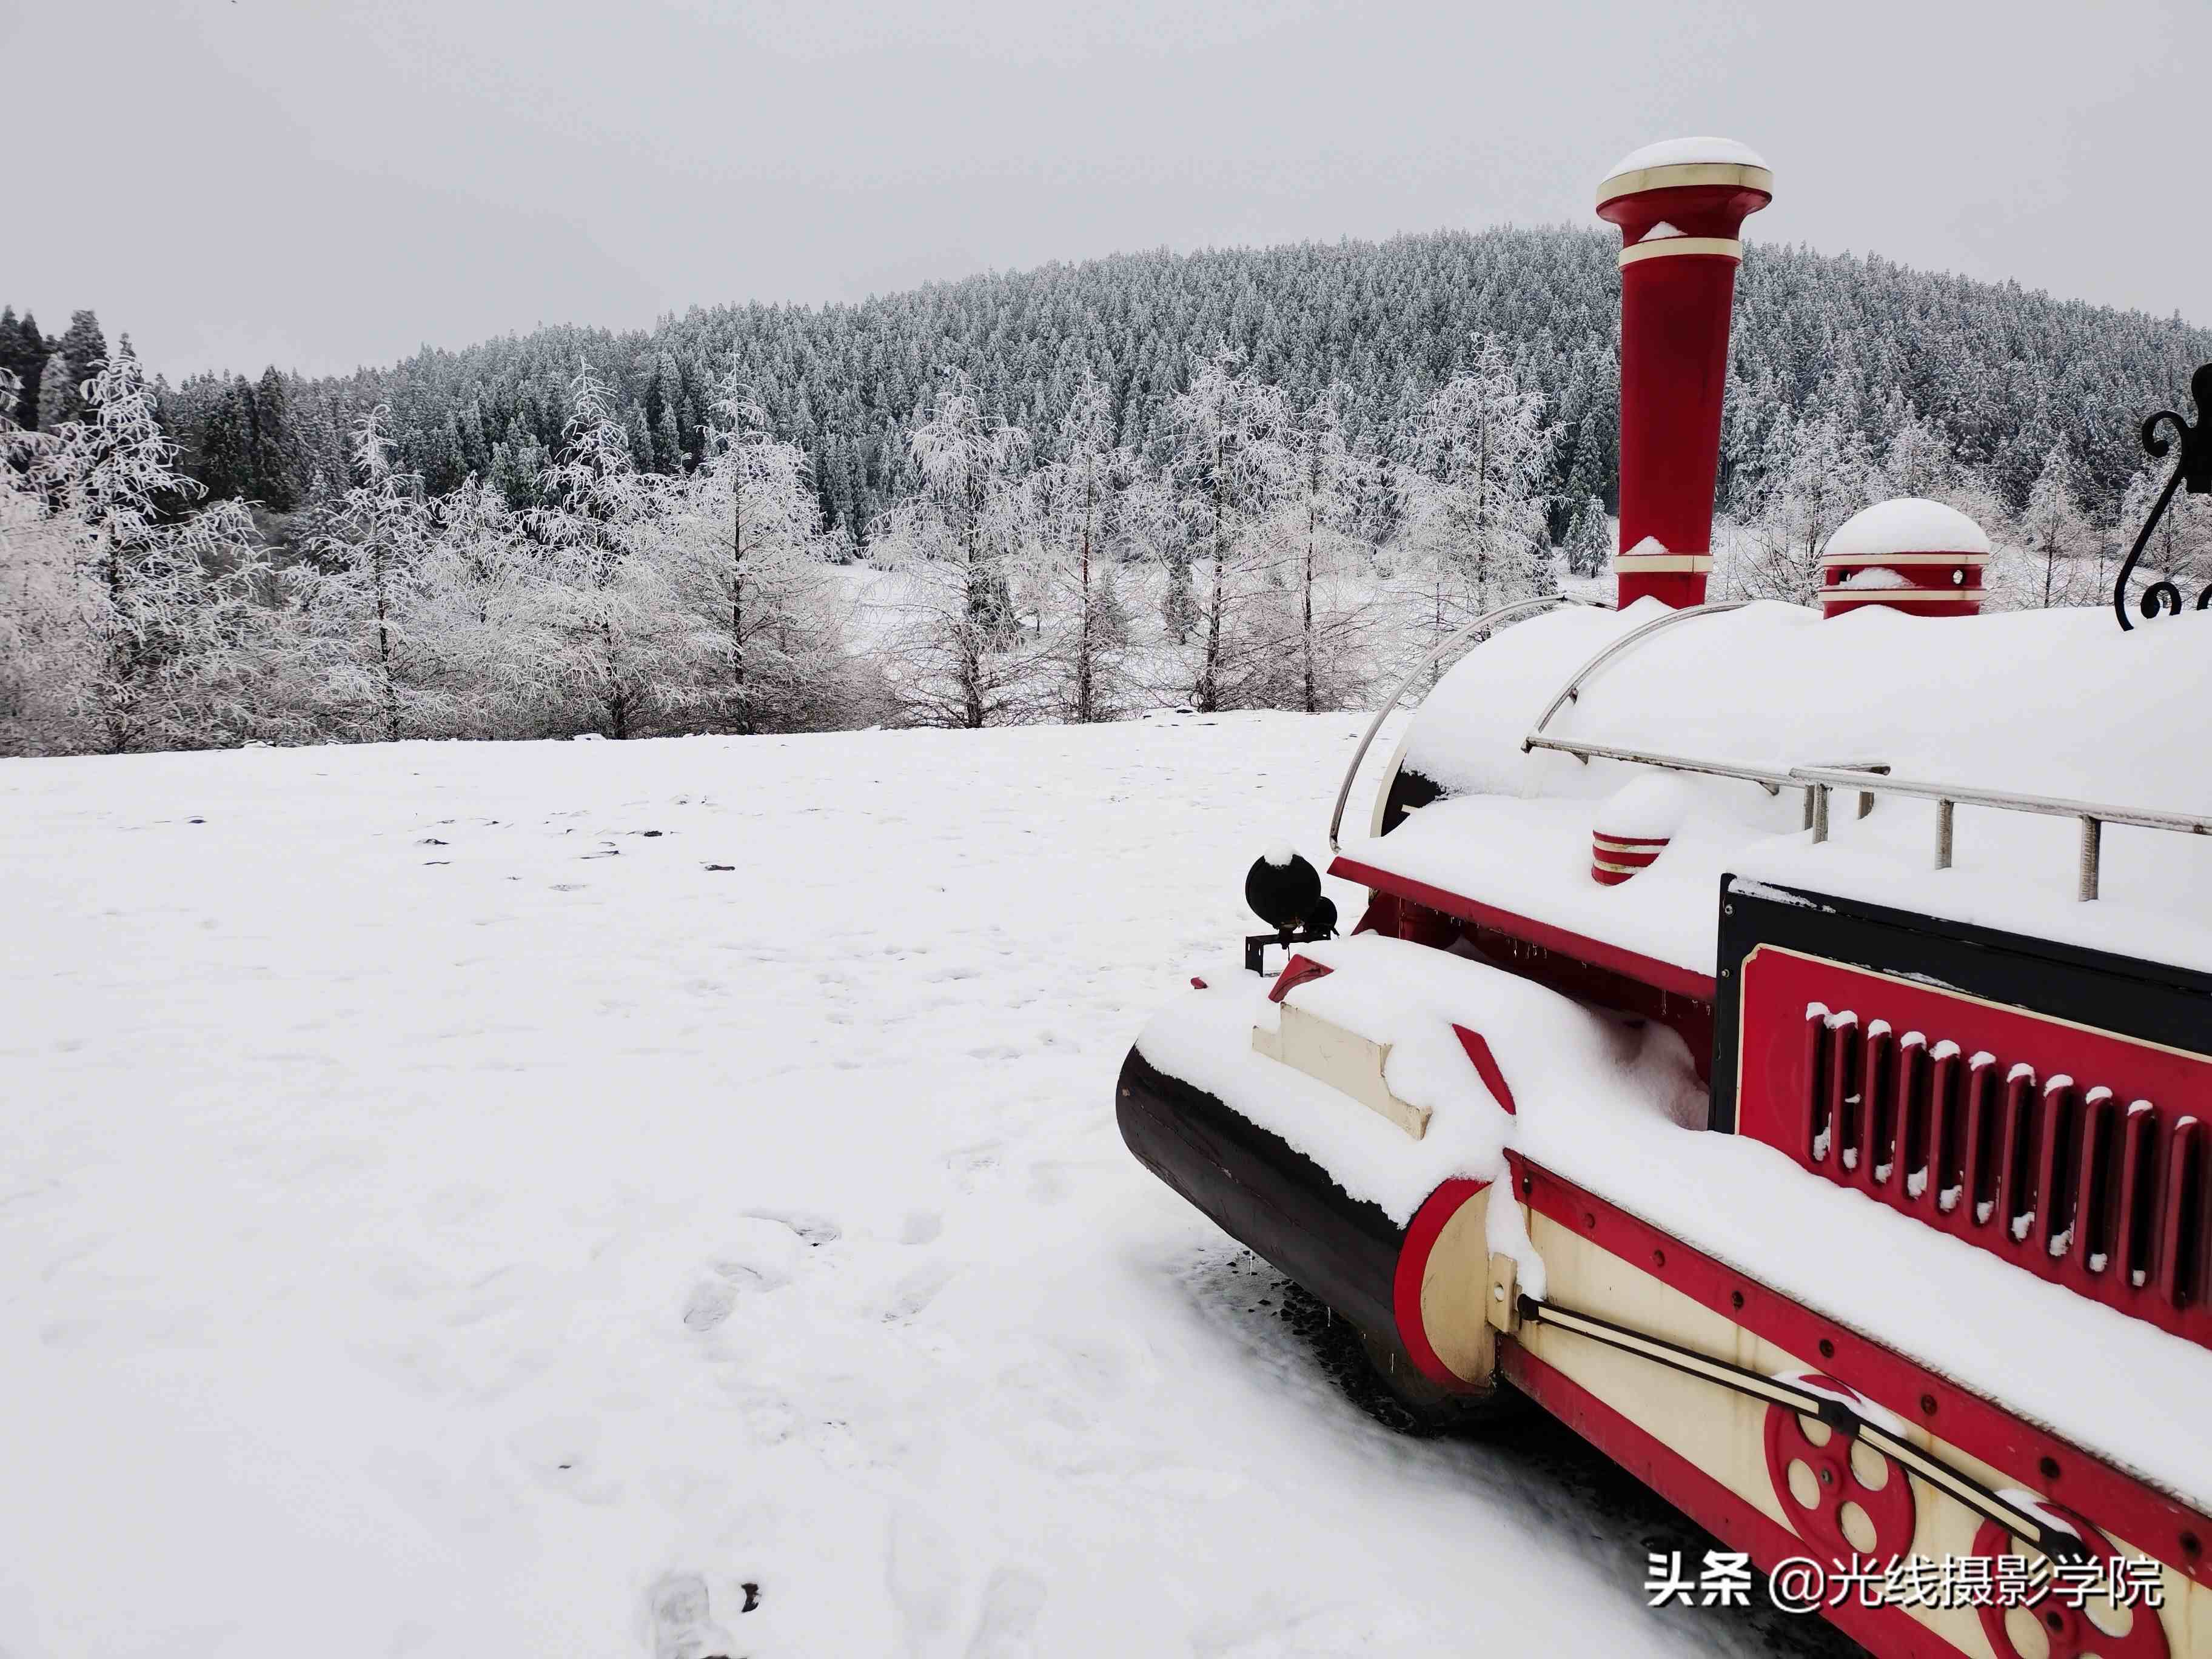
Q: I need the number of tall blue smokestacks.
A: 0